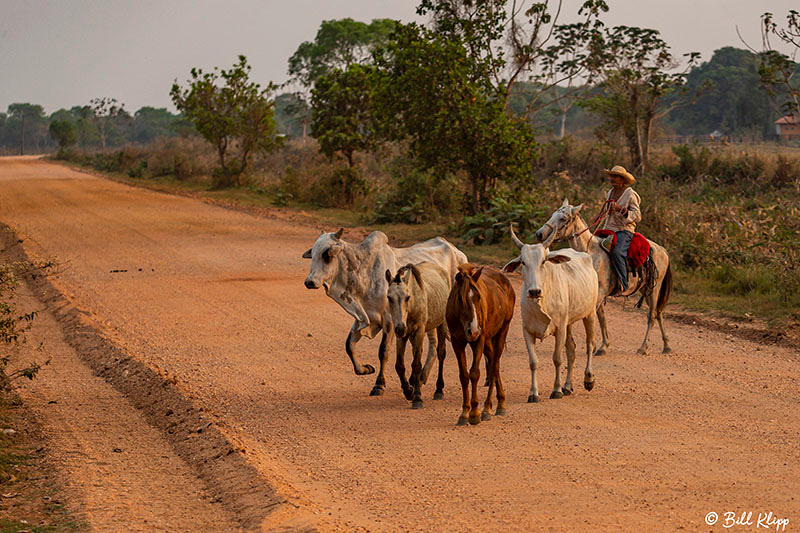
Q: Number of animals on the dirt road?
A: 5